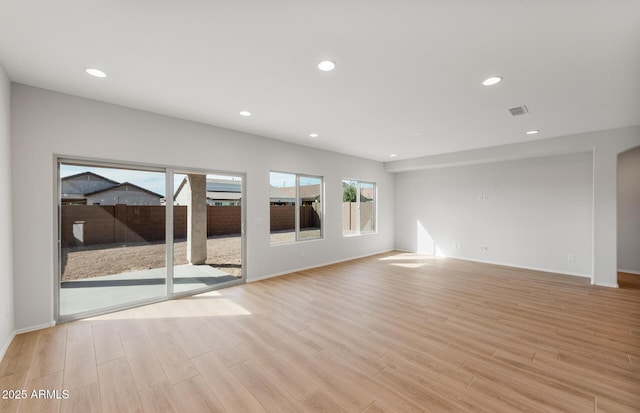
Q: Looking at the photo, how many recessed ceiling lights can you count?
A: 7